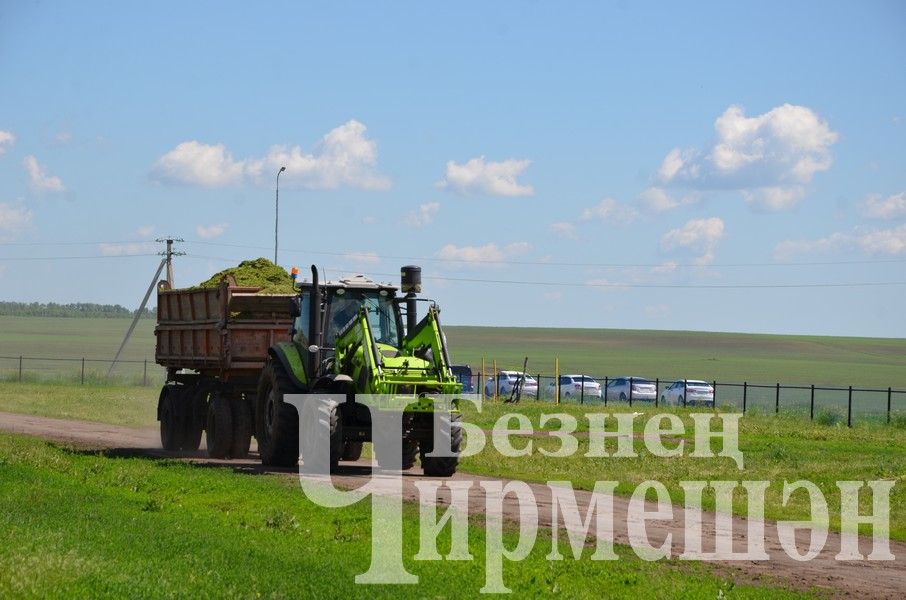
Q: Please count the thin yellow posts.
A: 3